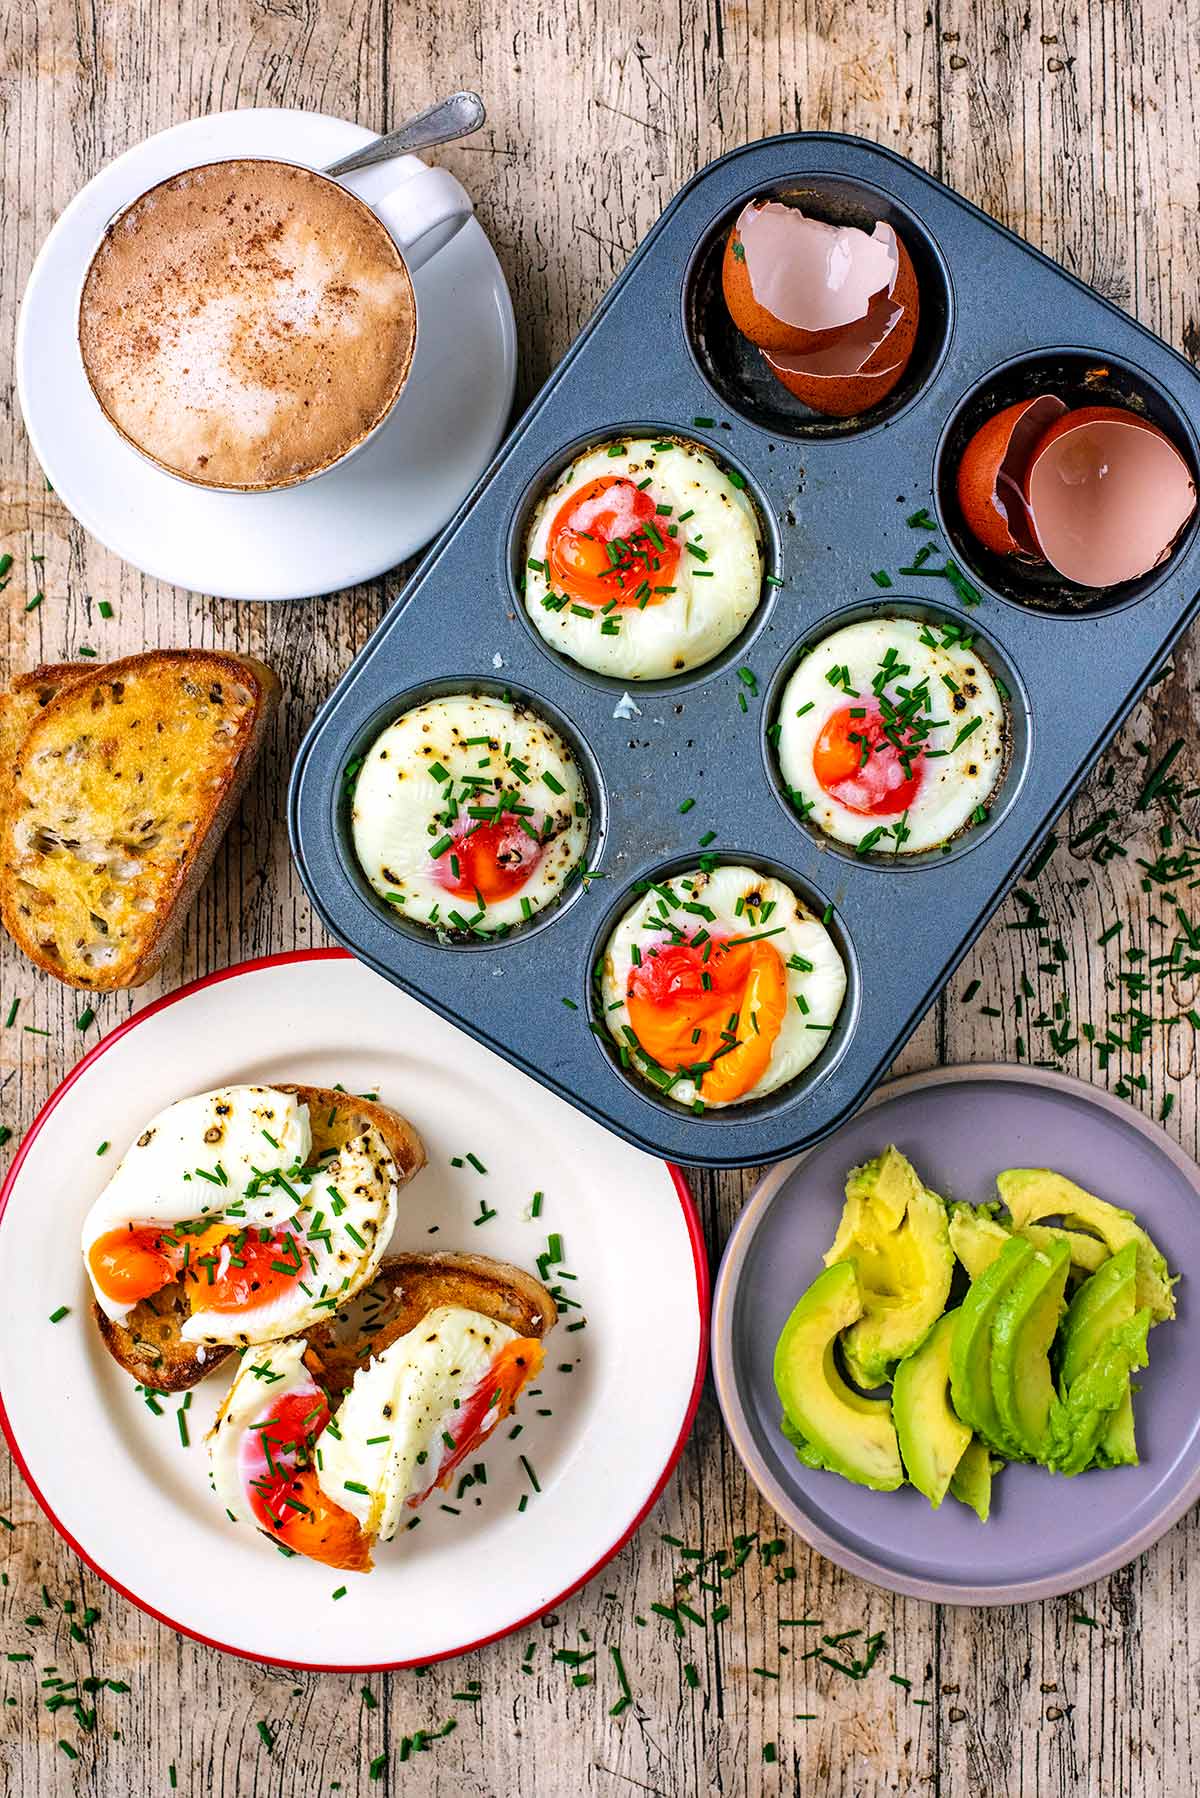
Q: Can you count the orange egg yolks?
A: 6